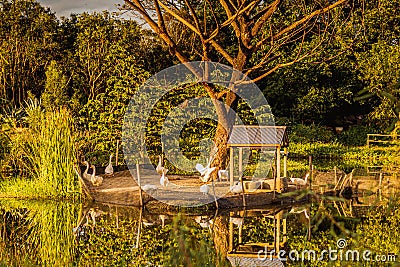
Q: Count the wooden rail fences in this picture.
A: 1